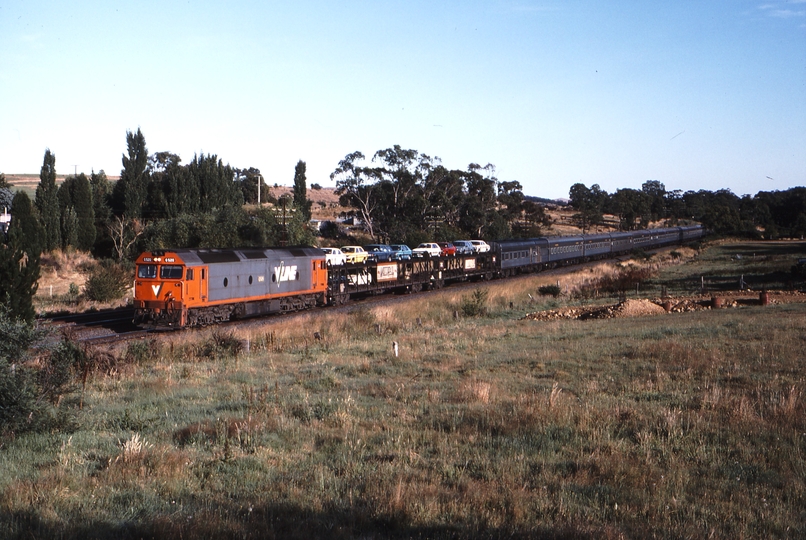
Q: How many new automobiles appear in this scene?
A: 8